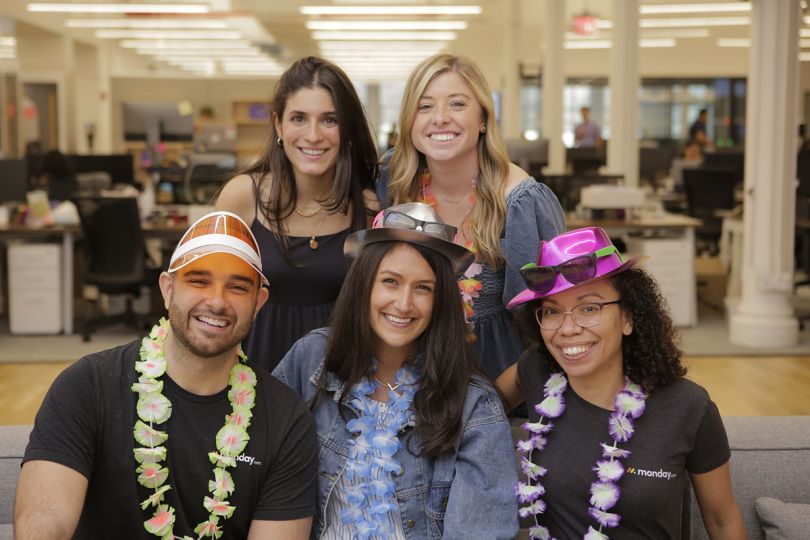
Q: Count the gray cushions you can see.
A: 1